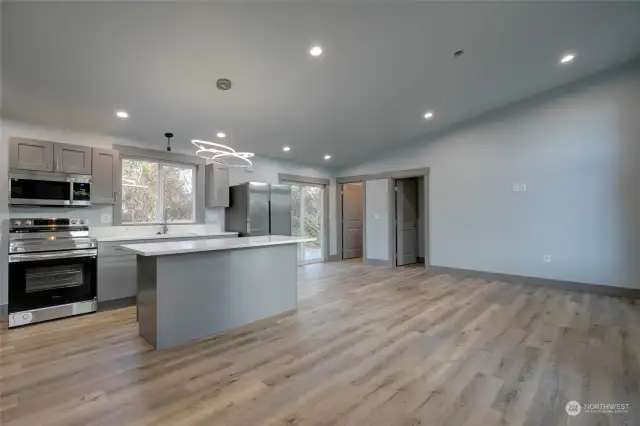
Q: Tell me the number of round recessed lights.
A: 7